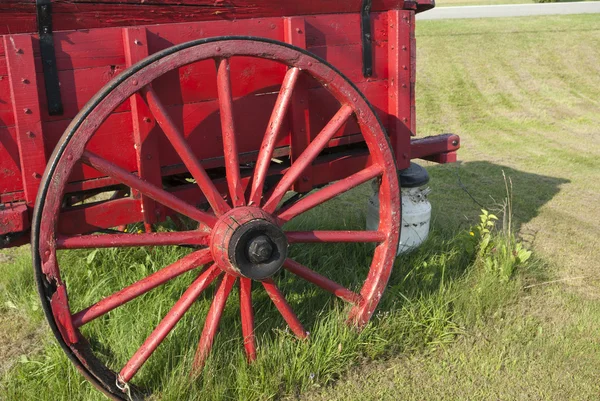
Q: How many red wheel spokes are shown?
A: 14